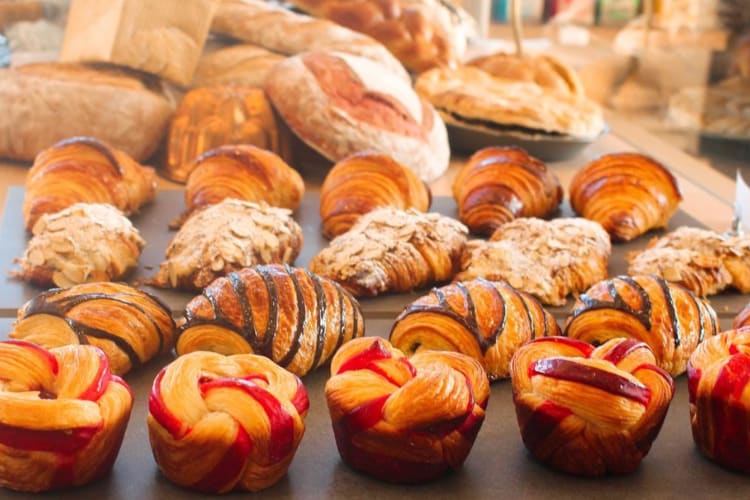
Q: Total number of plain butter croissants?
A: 5